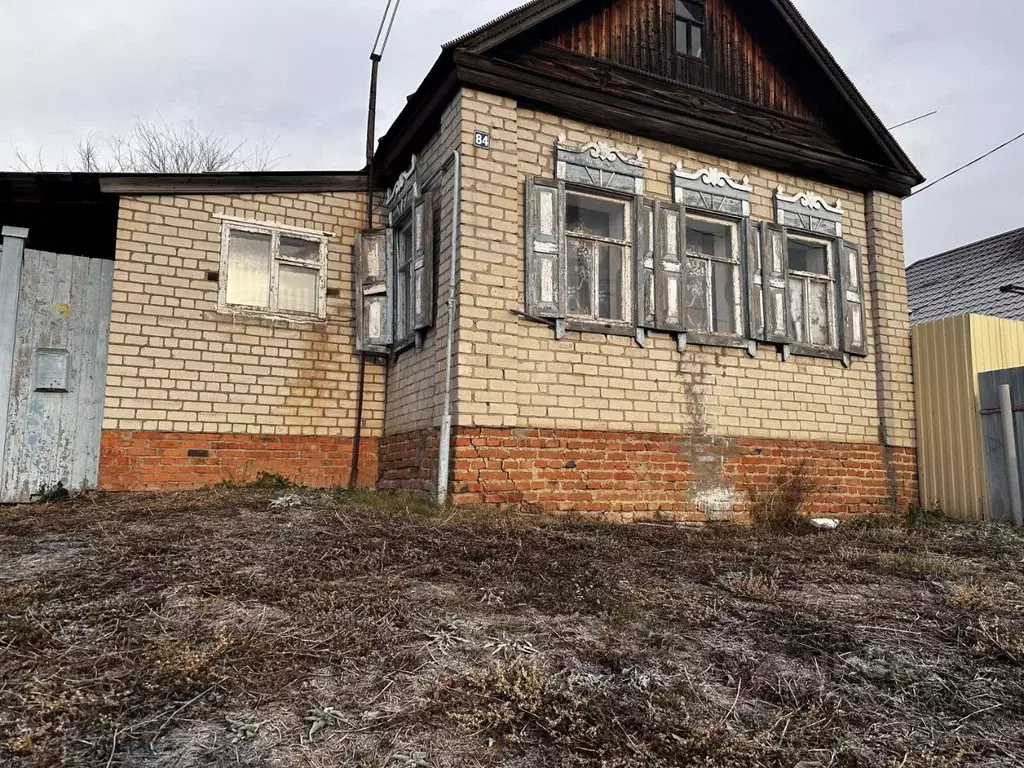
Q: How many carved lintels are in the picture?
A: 4